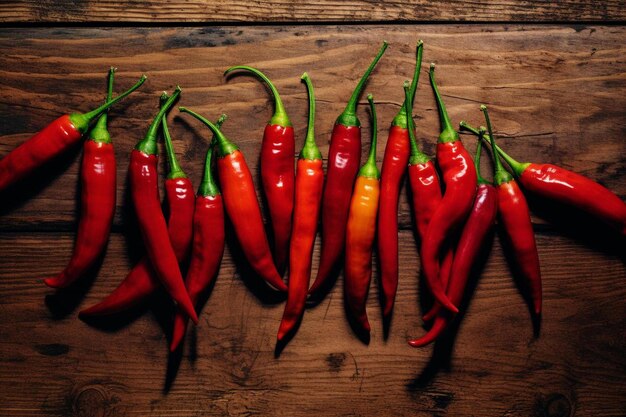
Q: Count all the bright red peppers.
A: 15